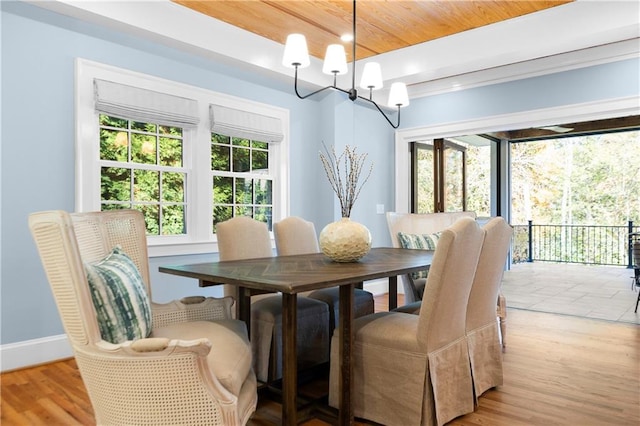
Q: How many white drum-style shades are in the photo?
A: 4